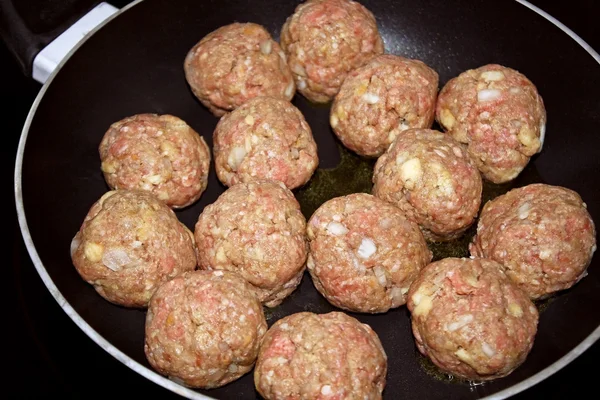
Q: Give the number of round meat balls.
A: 14